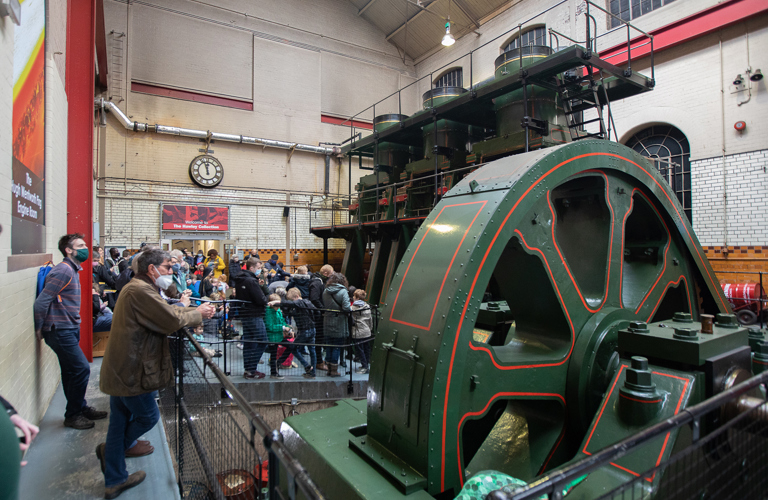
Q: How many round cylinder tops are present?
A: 3